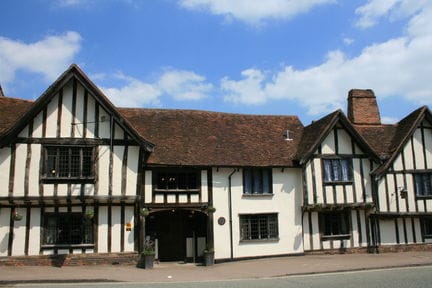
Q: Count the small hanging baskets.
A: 4